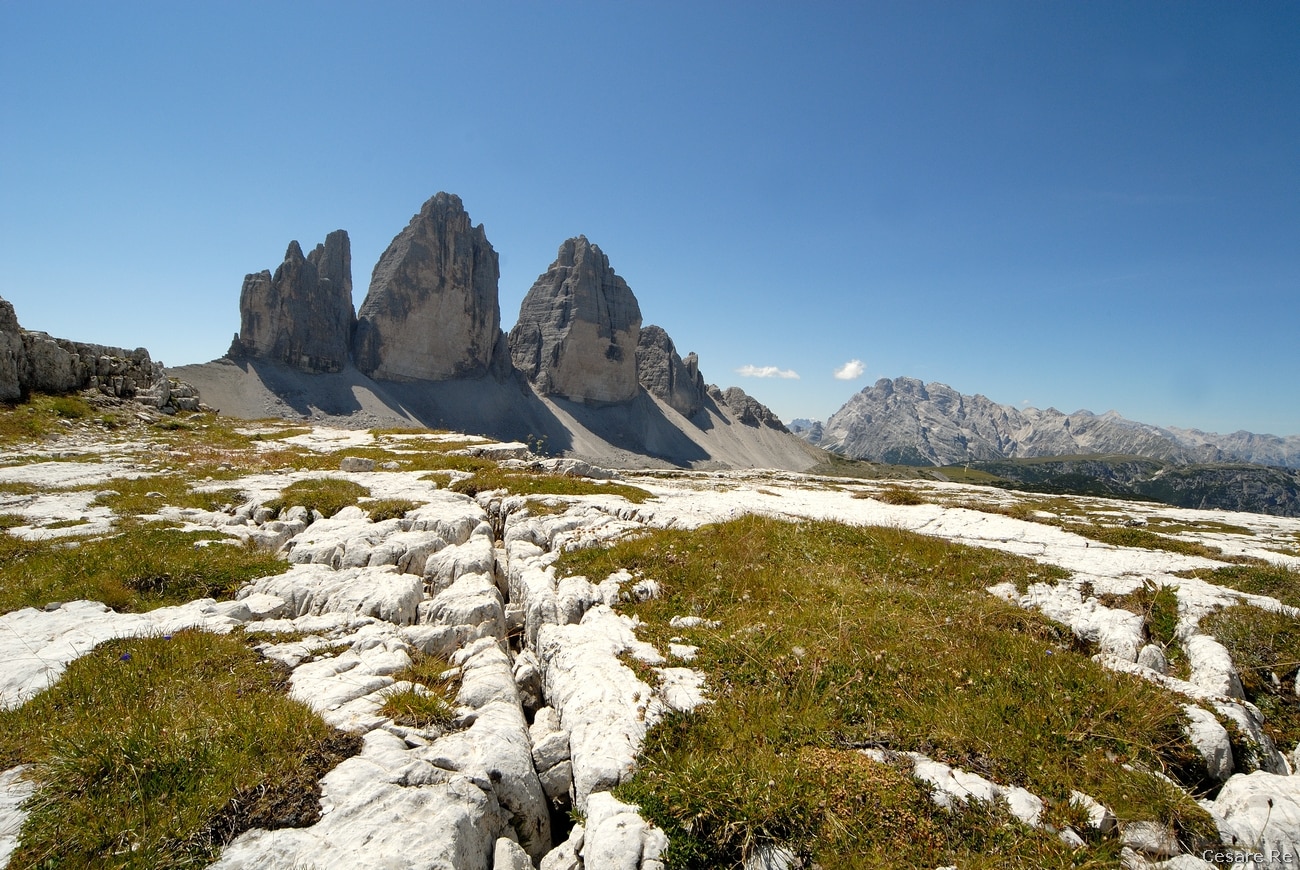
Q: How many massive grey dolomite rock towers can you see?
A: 3